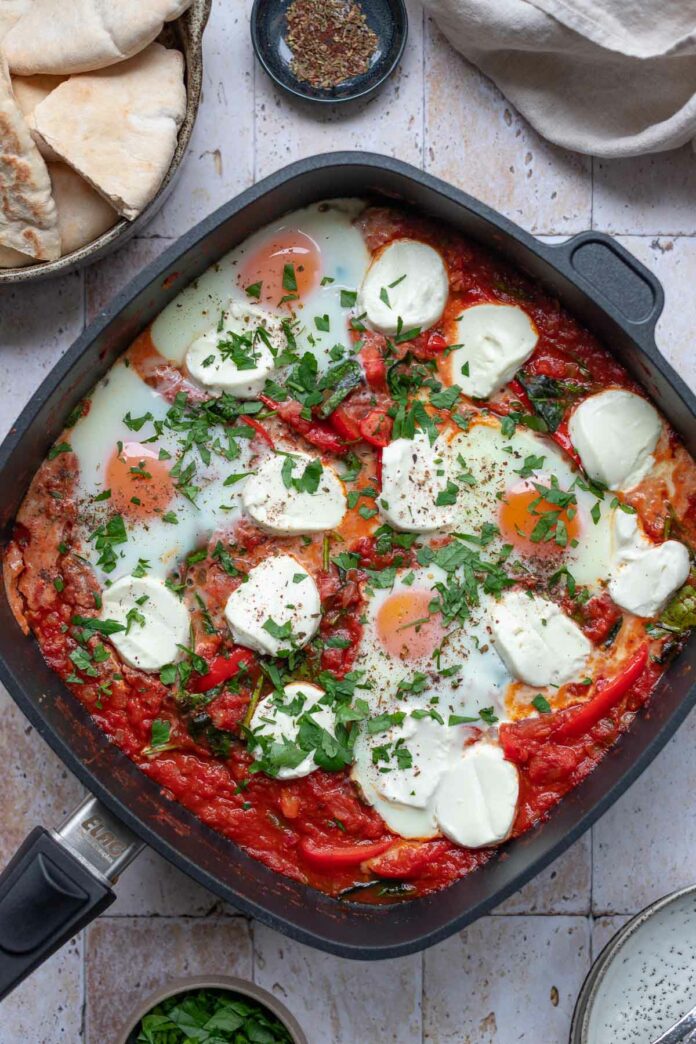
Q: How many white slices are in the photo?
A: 13